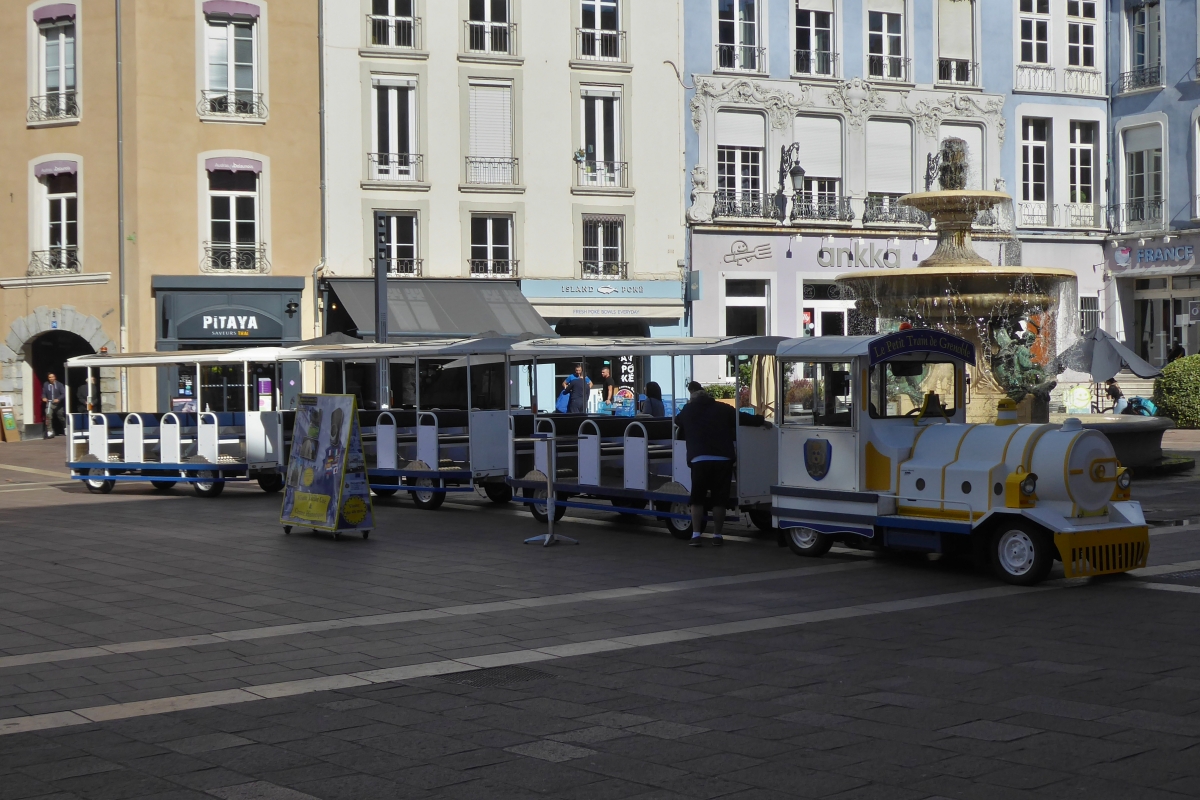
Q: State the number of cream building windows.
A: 9